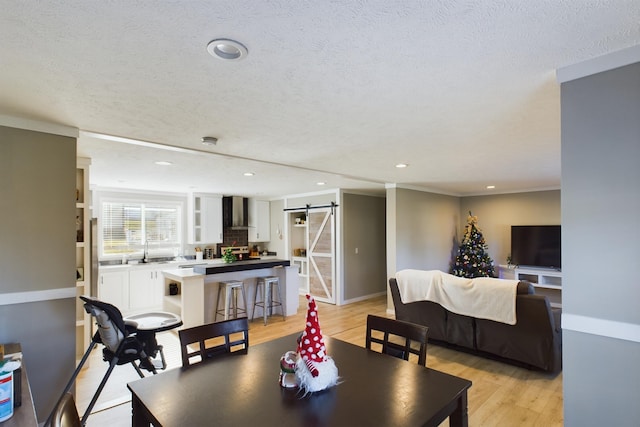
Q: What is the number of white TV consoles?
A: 1